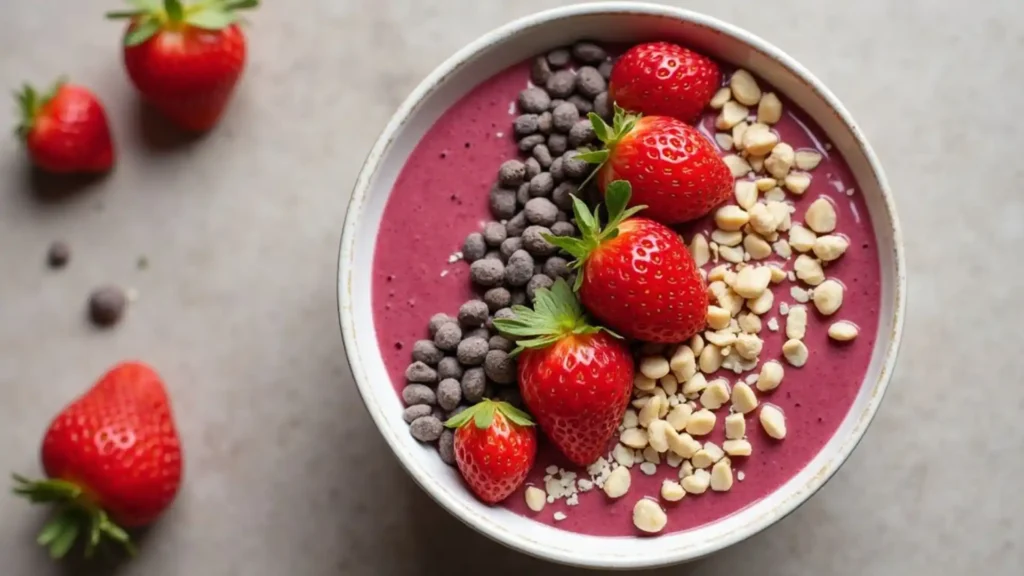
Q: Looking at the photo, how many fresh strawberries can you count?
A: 8